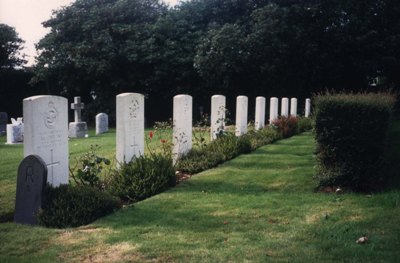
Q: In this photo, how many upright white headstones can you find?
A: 10